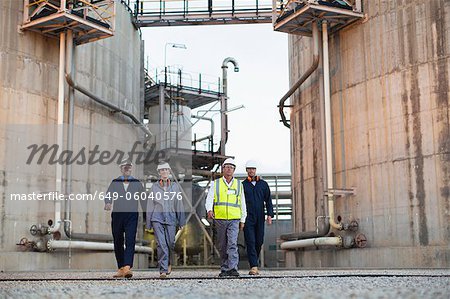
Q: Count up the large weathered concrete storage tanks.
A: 2